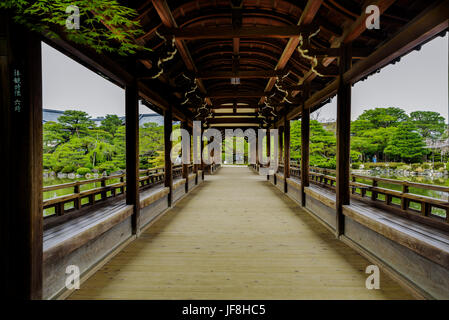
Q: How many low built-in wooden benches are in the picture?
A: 2